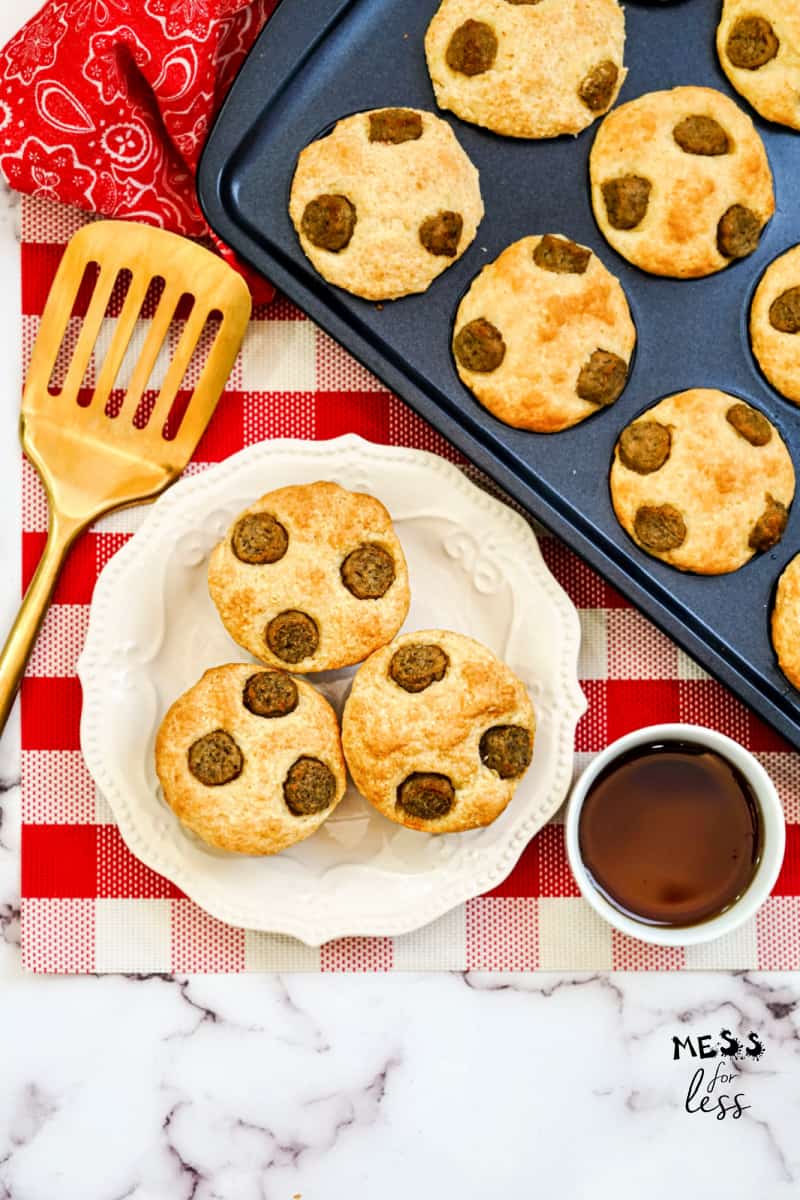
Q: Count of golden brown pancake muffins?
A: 11